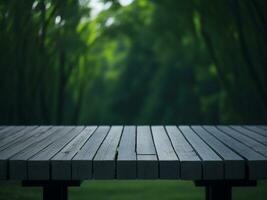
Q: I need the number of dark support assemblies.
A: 2